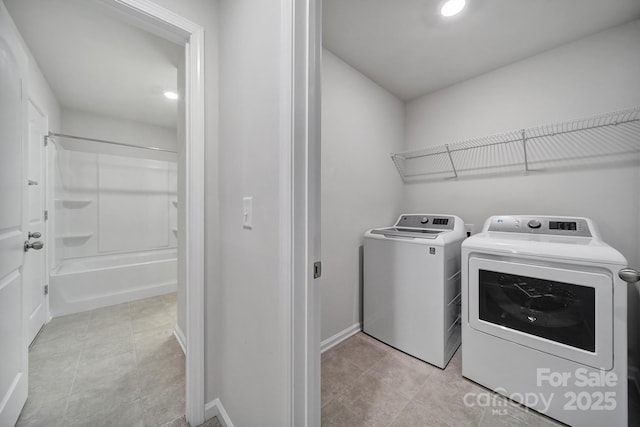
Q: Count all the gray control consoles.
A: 2